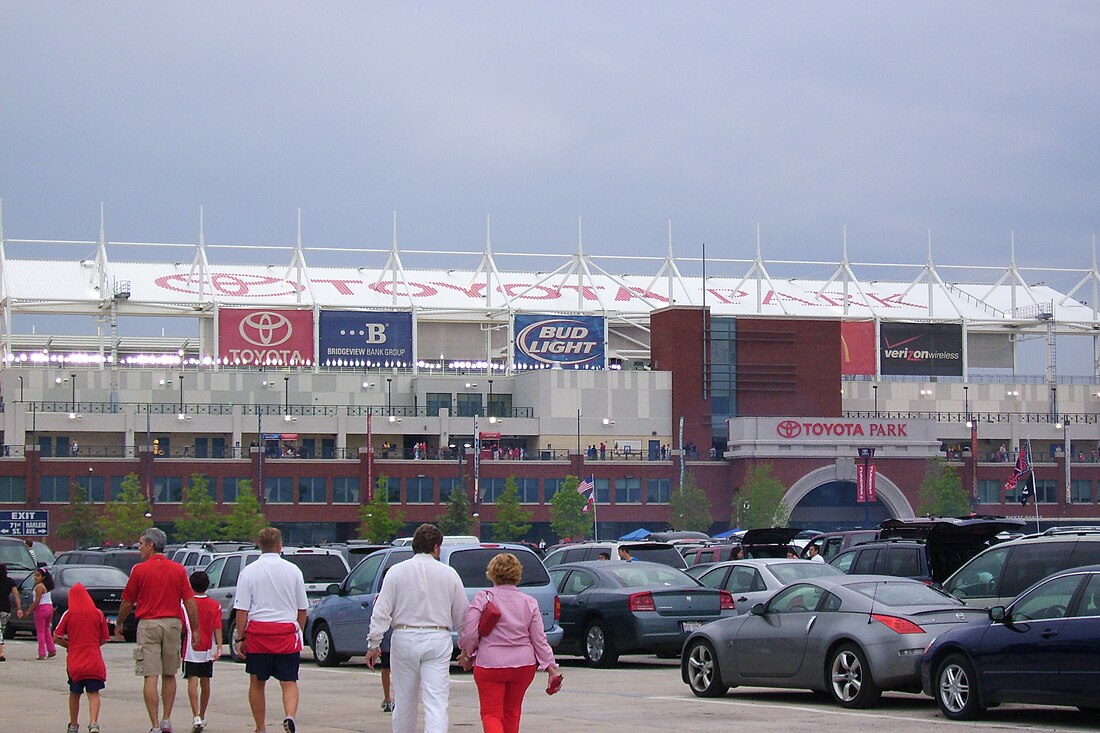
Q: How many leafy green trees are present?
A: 11